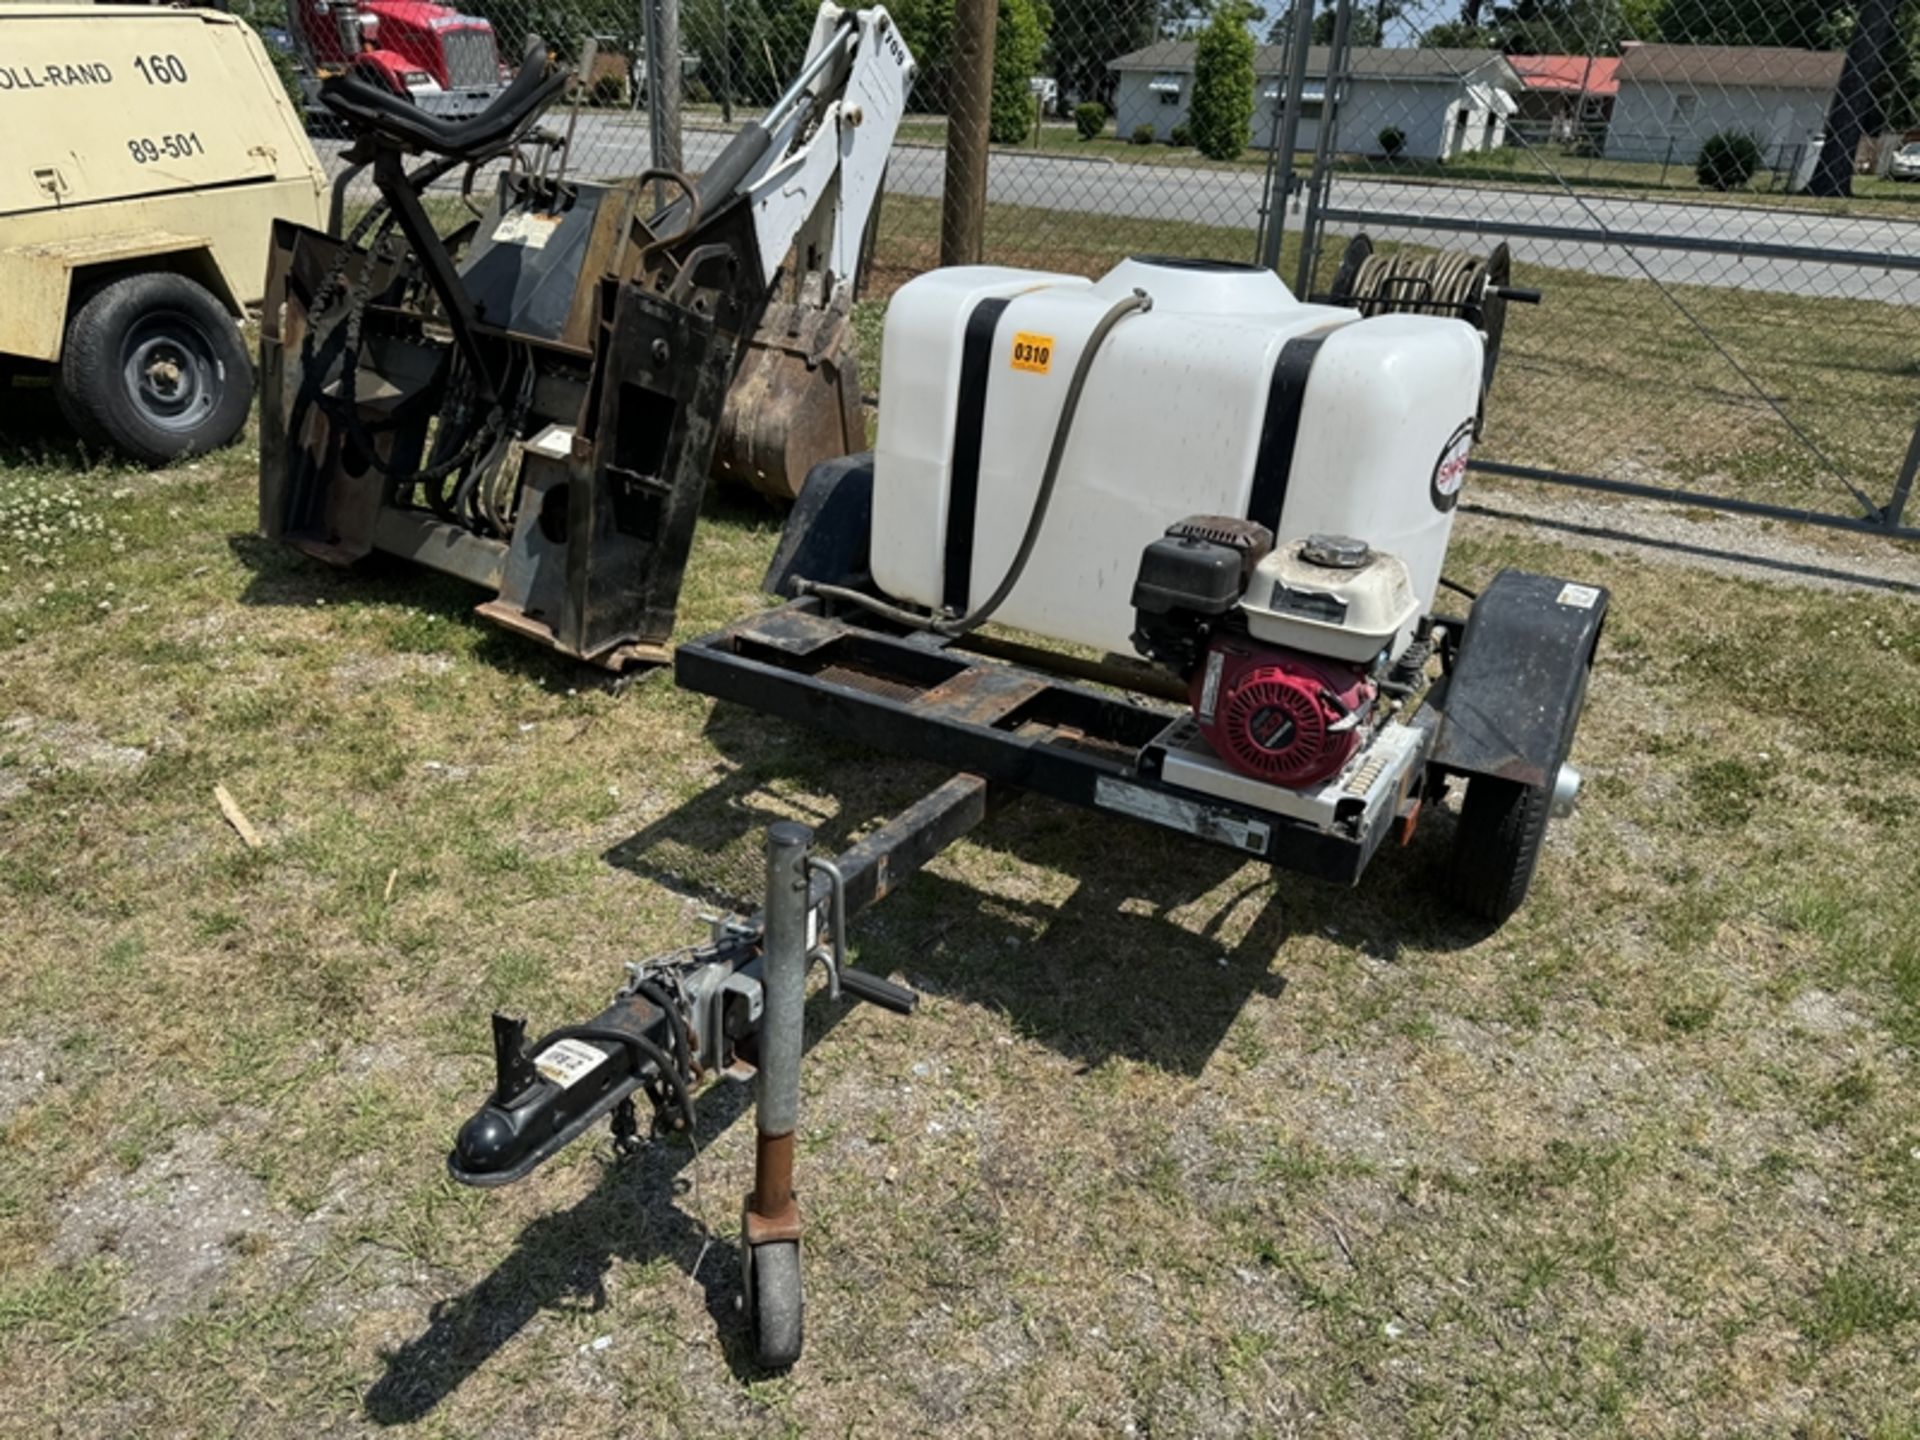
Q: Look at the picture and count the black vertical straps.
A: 2